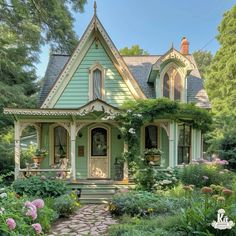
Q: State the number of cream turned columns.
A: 4